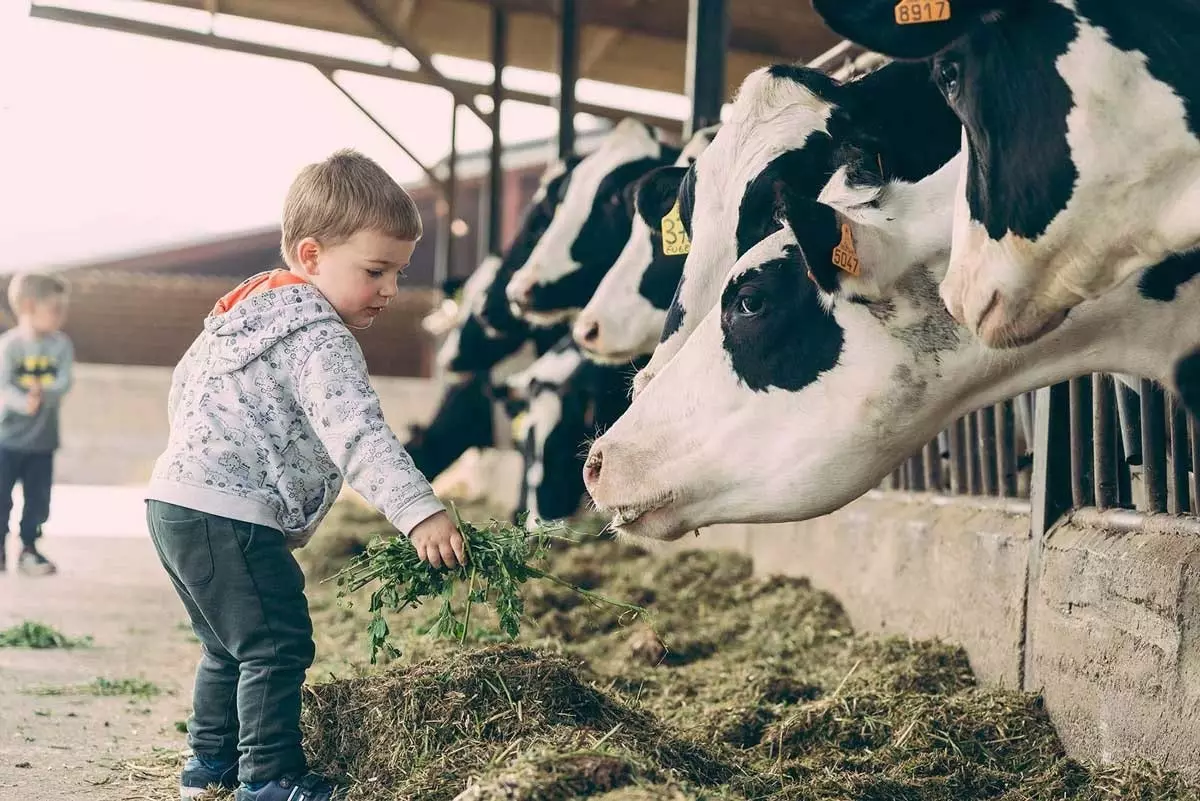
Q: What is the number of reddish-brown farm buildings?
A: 1